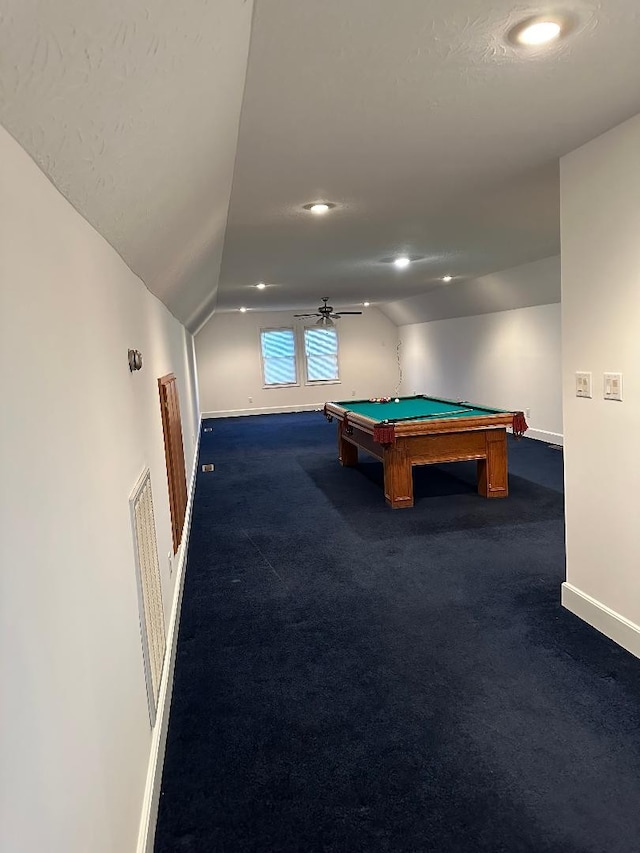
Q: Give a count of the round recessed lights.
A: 7